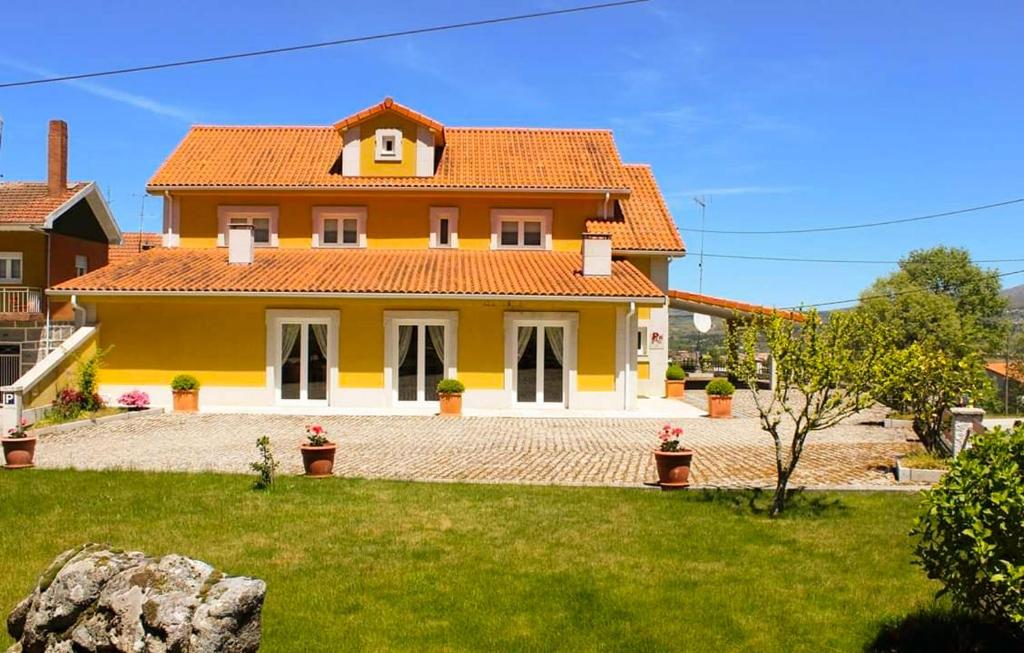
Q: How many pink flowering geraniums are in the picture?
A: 3